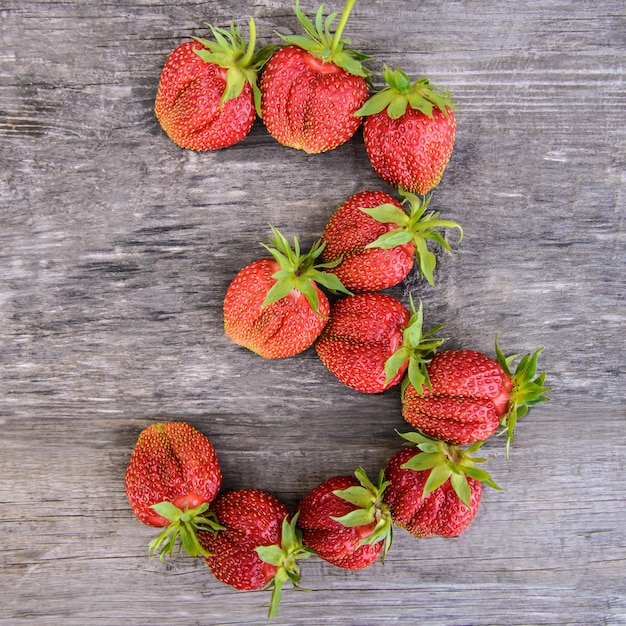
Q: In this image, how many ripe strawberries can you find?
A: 11